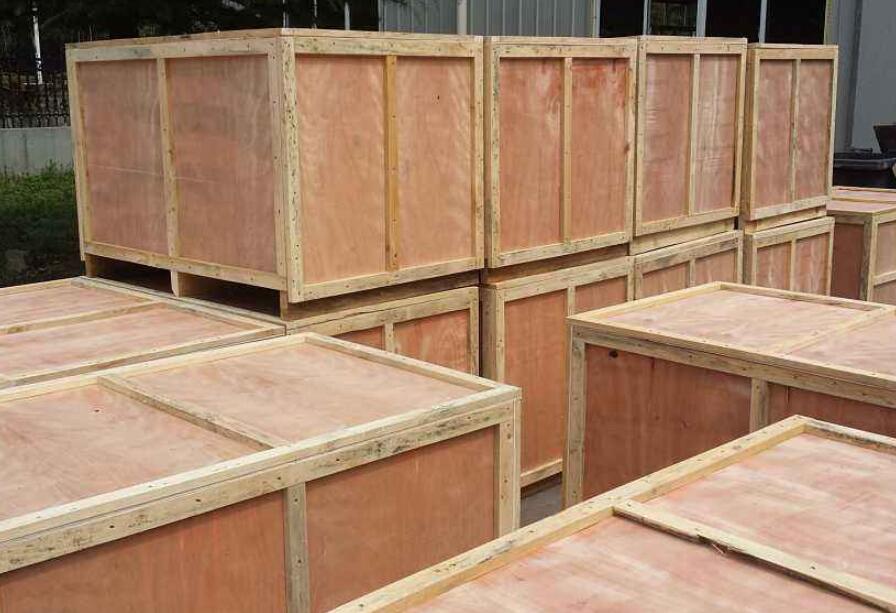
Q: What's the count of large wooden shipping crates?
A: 13